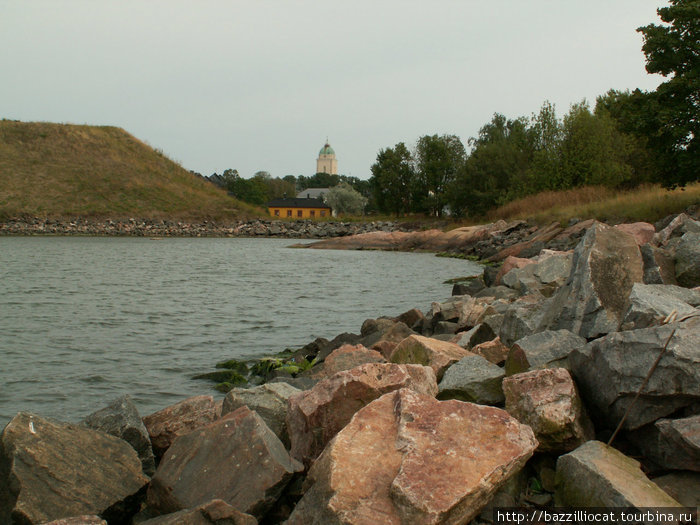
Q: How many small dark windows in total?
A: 5